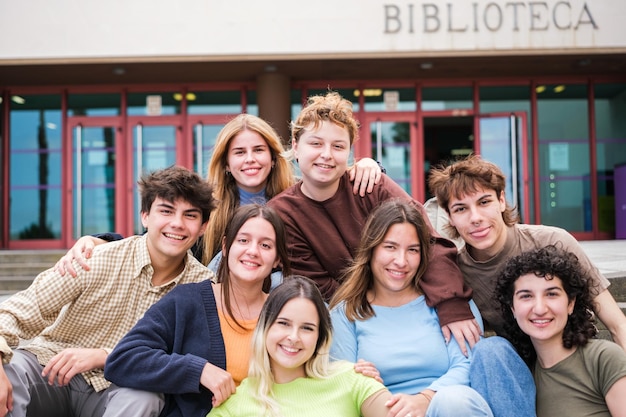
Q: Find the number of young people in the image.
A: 8